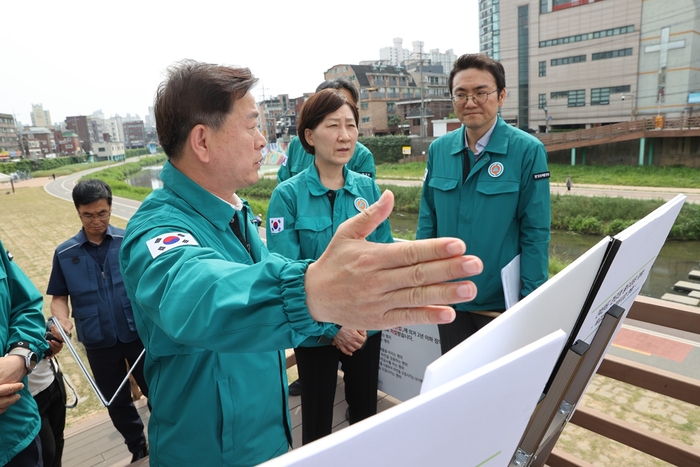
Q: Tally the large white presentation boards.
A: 3